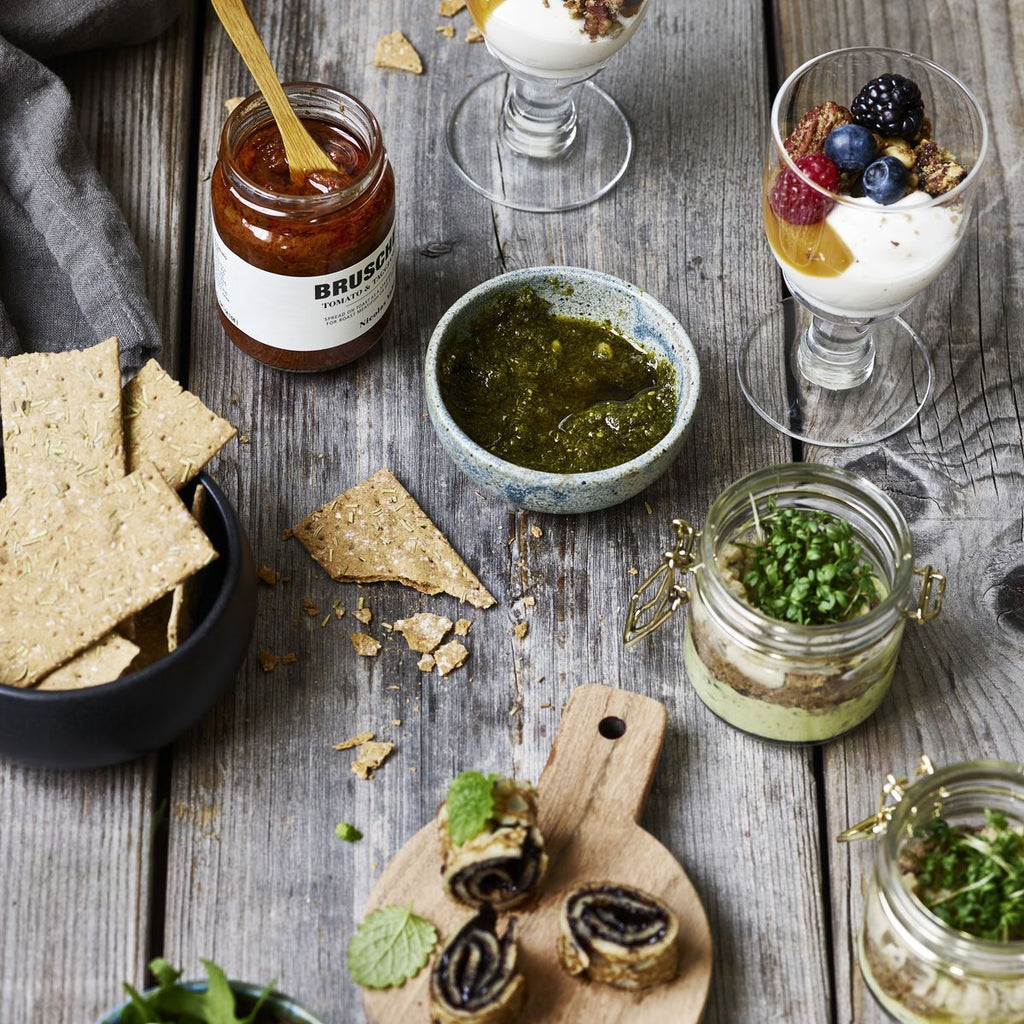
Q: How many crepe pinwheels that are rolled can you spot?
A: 3